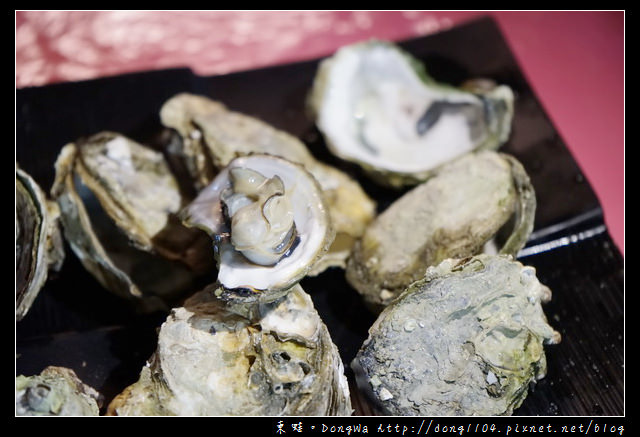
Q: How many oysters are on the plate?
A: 9